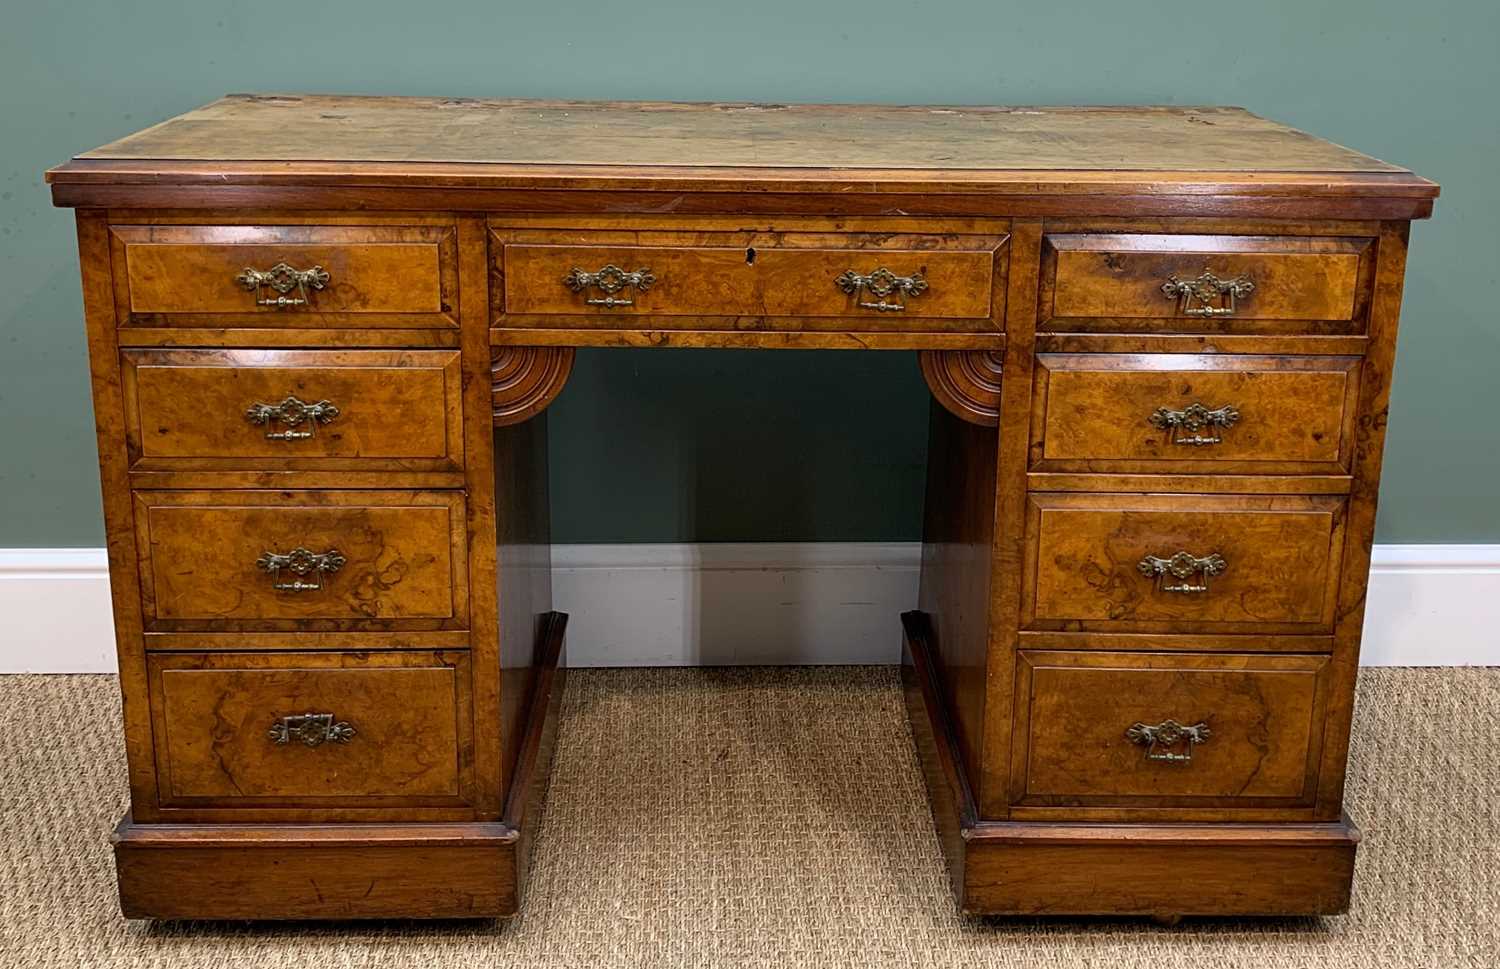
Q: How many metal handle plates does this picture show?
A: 10